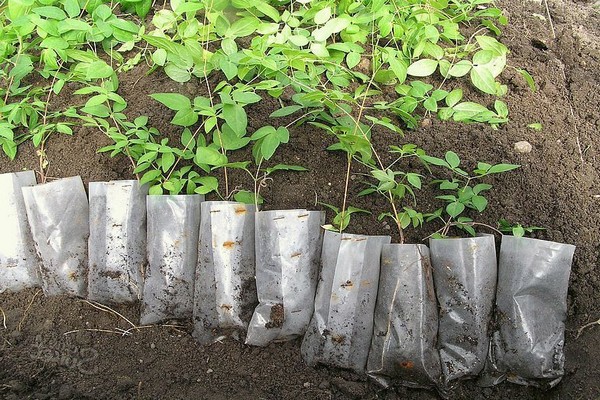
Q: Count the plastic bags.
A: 10